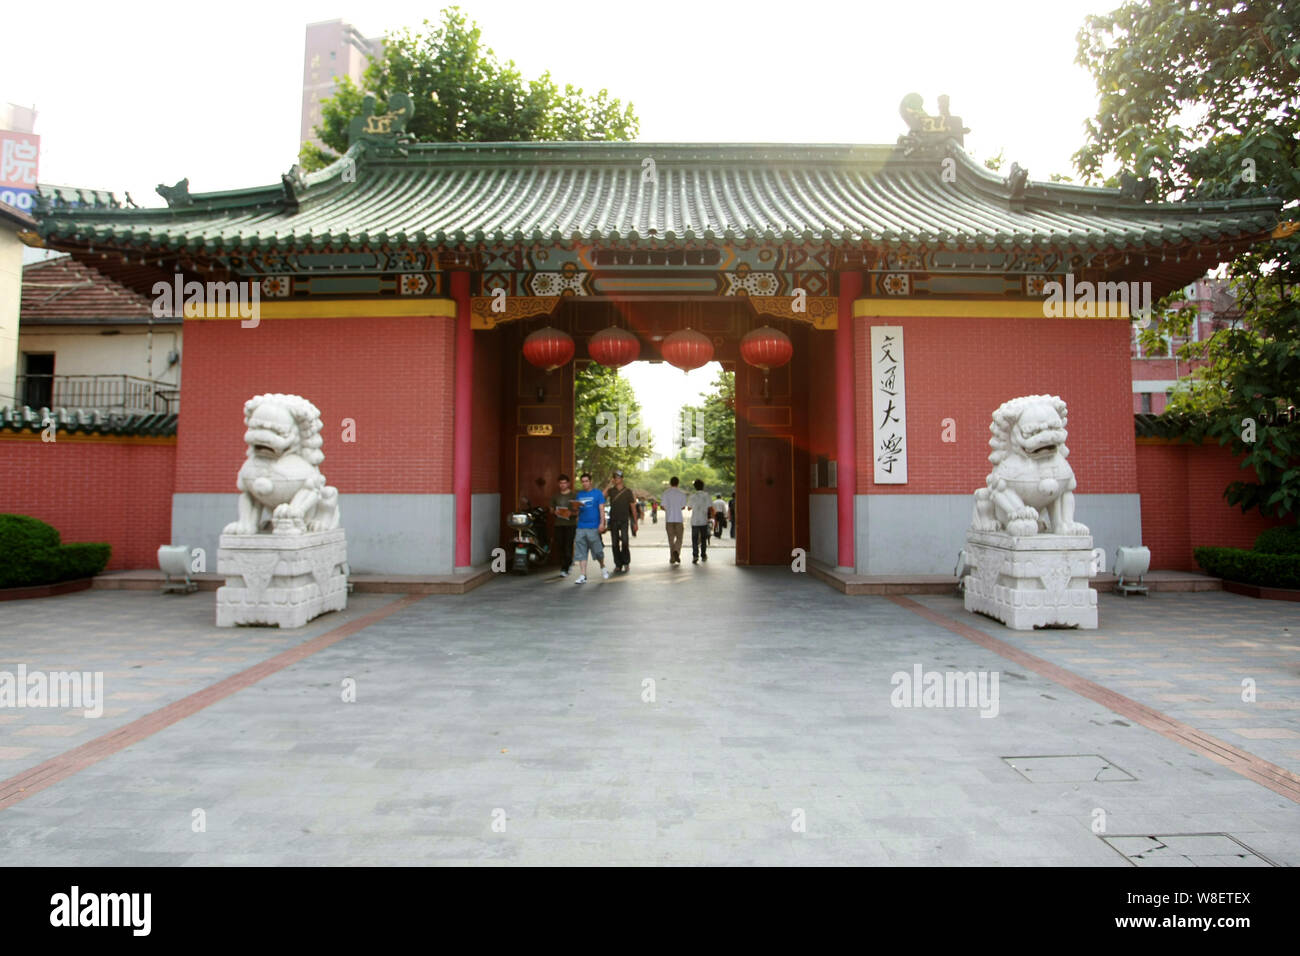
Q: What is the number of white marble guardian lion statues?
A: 2